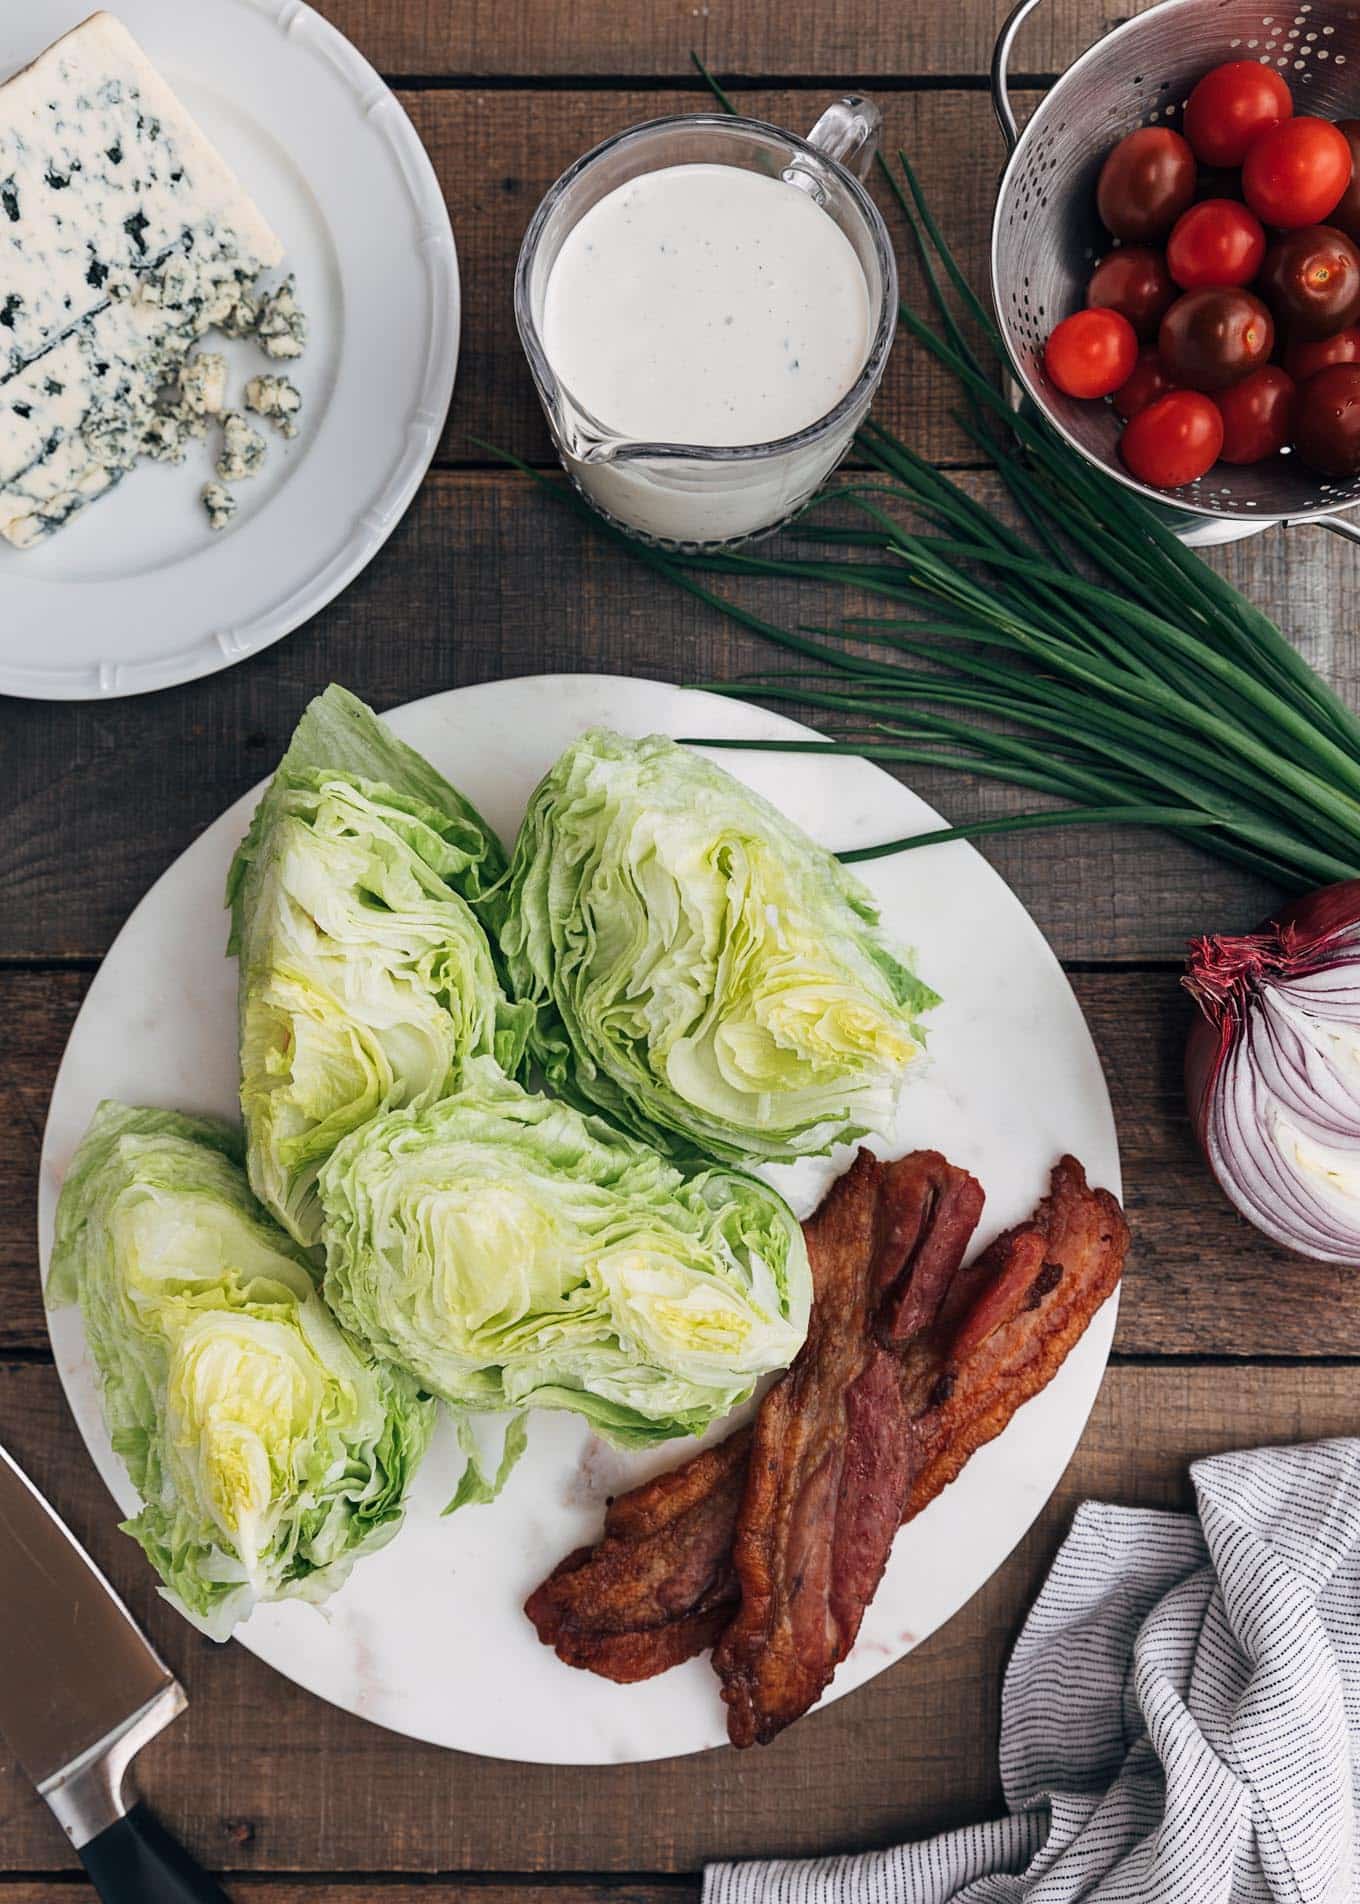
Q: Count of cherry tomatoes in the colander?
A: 14